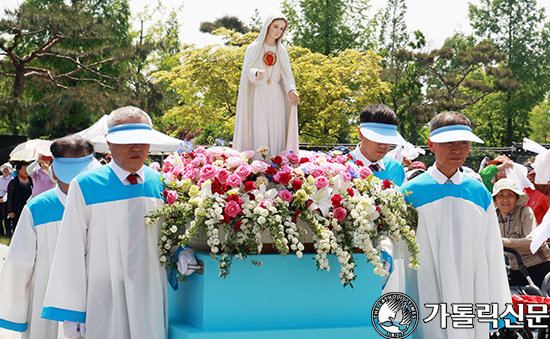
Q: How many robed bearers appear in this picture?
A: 4